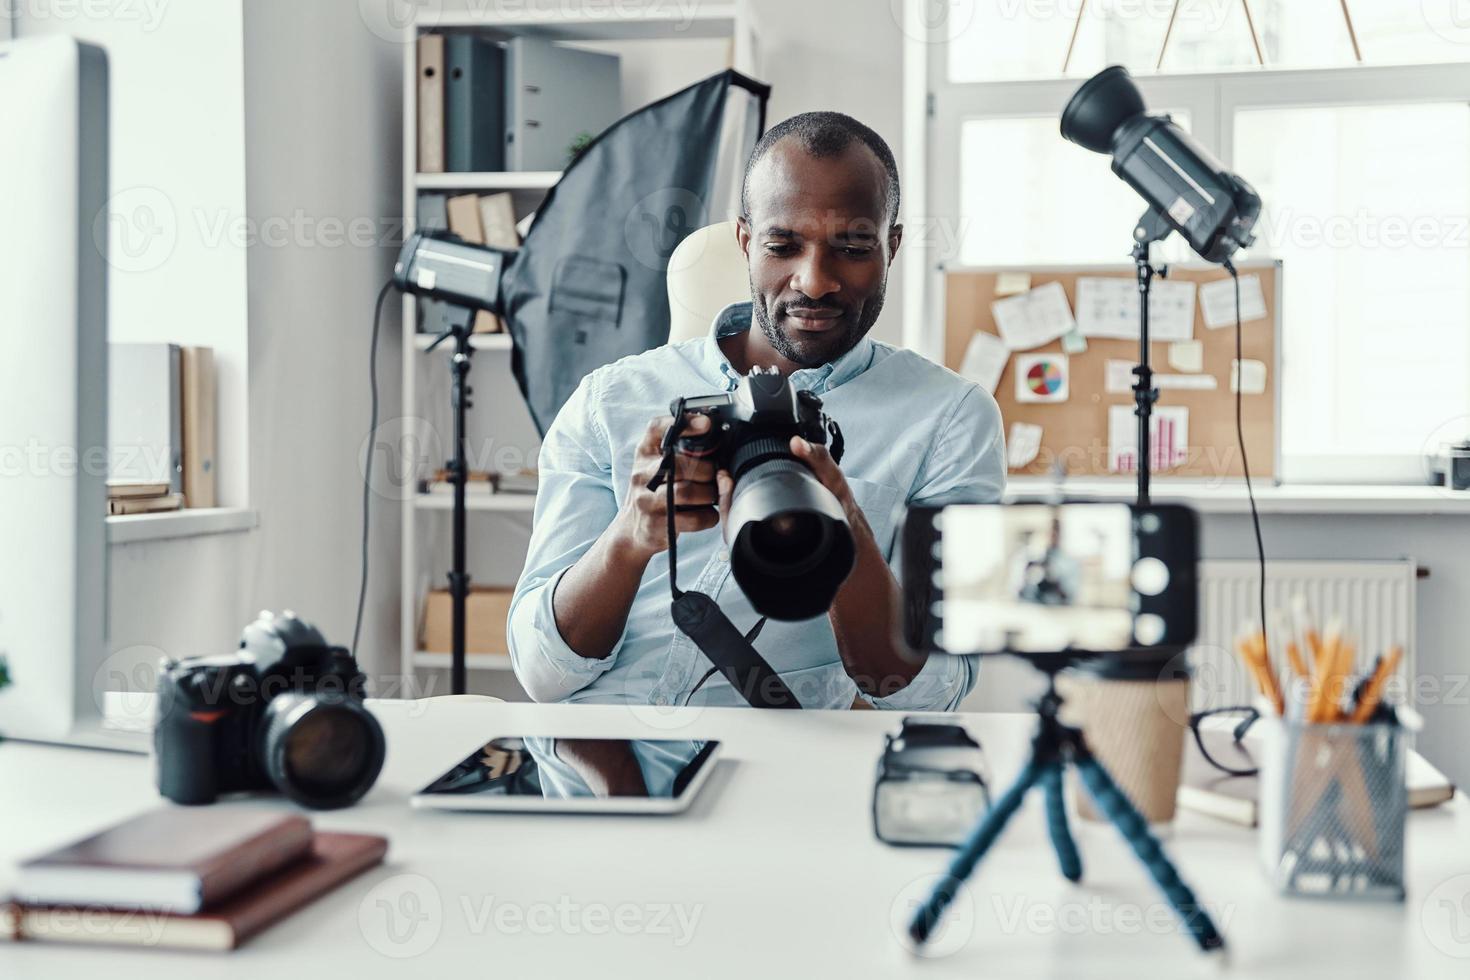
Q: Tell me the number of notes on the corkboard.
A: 13